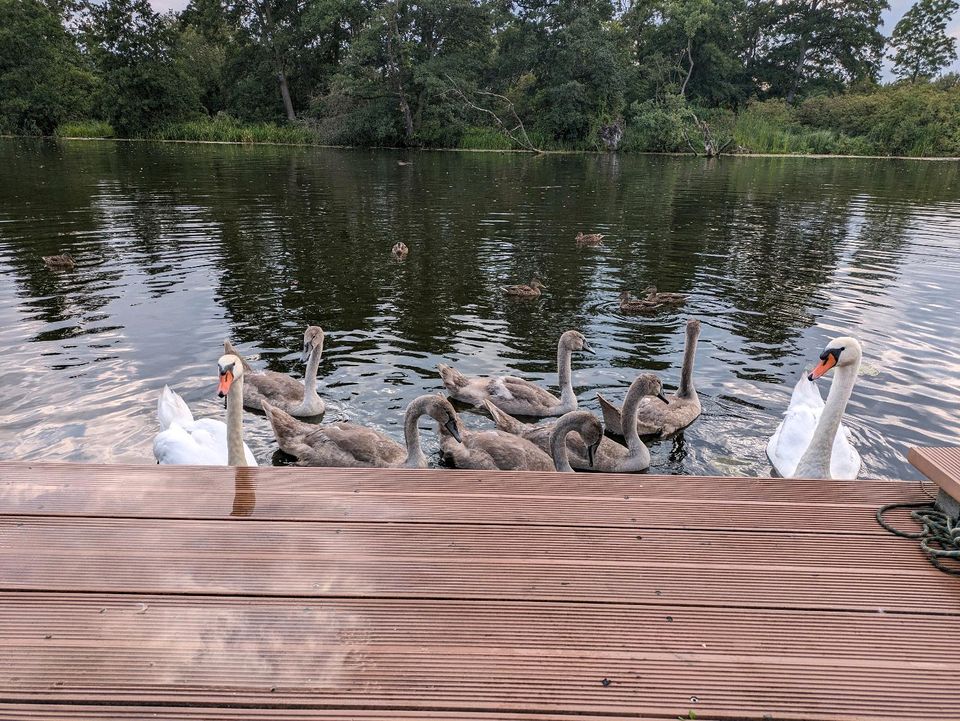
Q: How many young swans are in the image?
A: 6